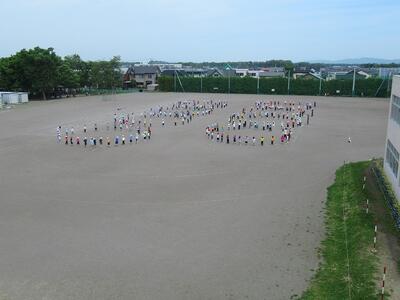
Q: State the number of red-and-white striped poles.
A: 4